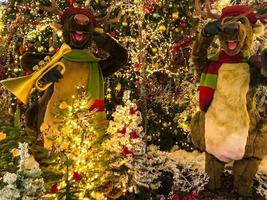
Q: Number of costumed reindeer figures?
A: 2